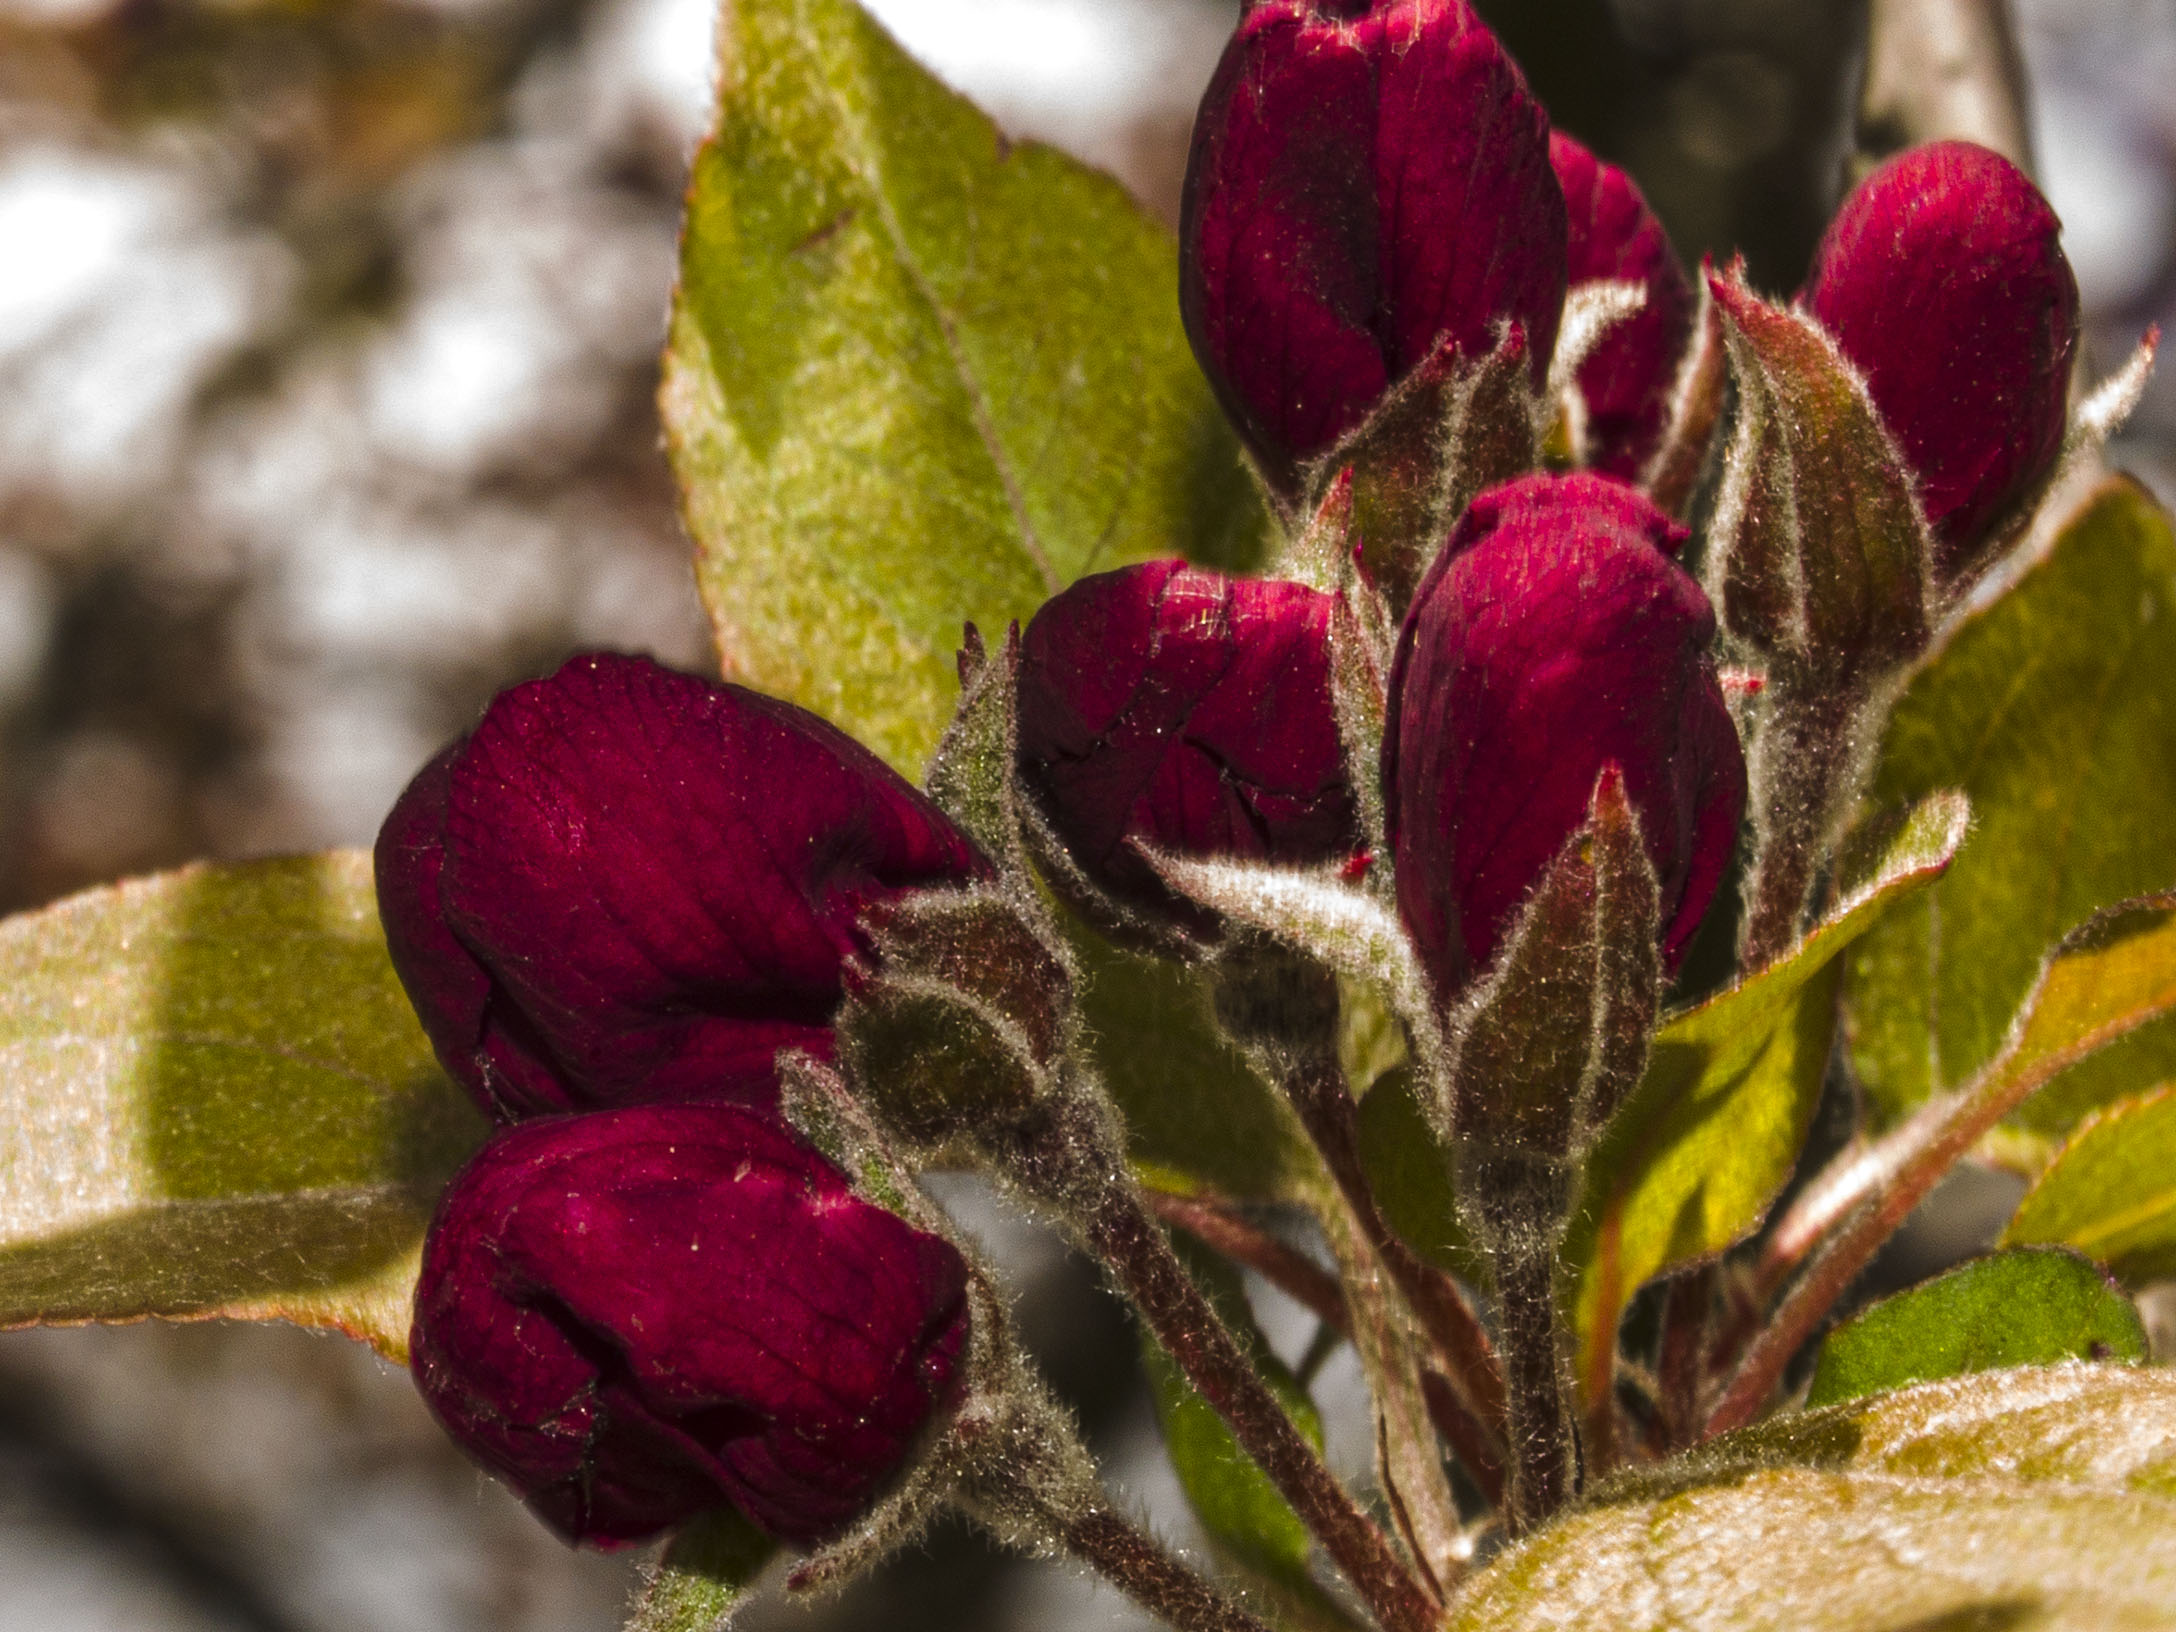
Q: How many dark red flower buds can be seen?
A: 7